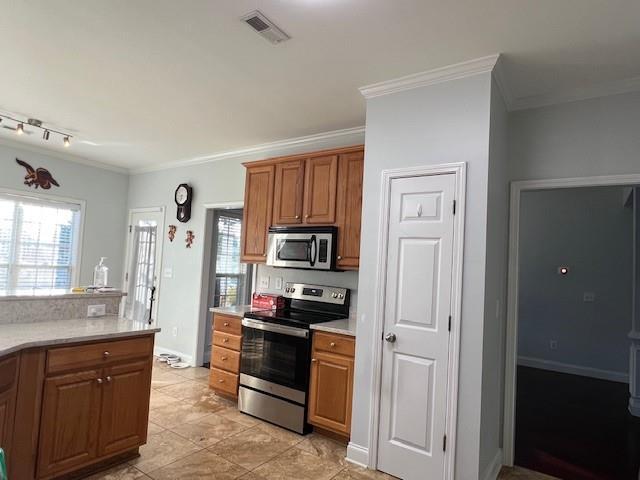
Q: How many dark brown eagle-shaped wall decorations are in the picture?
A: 1